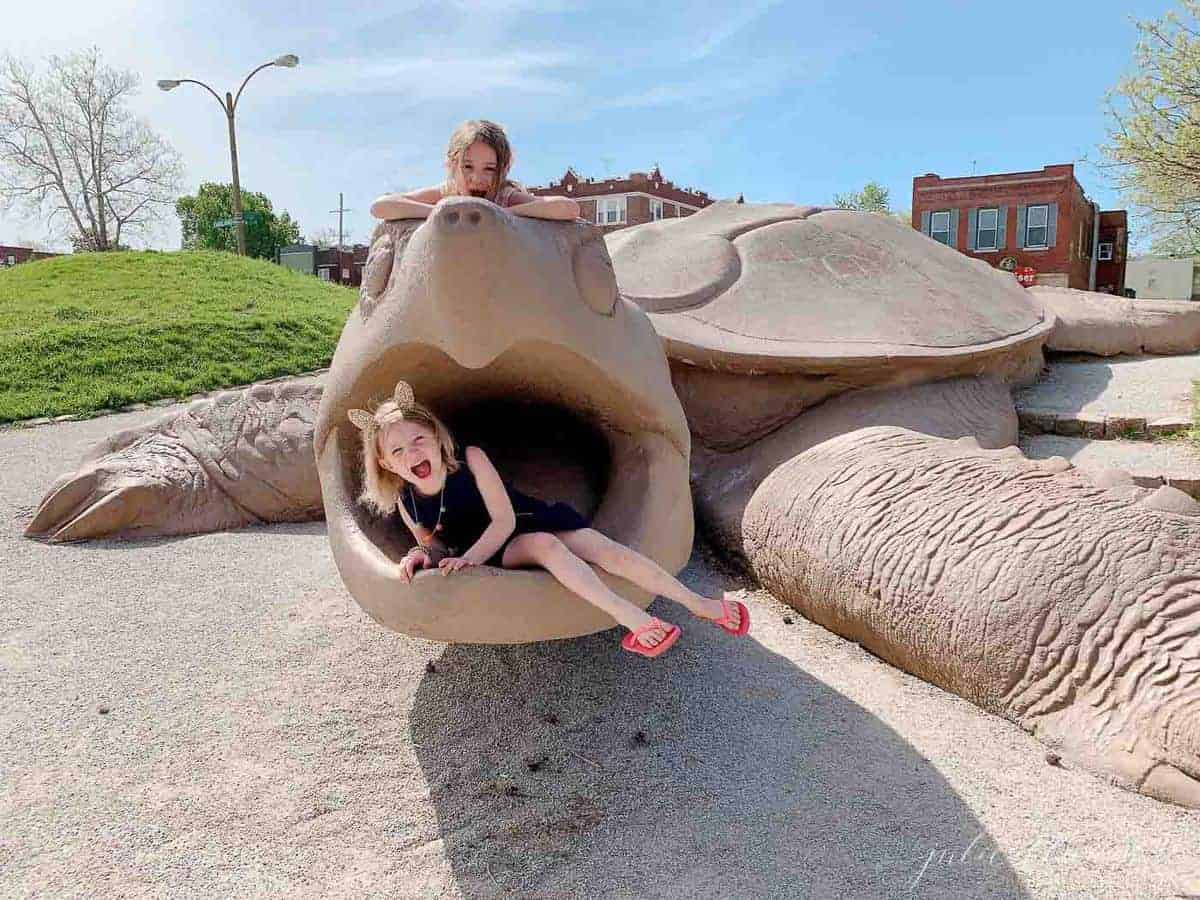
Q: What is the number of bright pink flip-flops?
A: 2